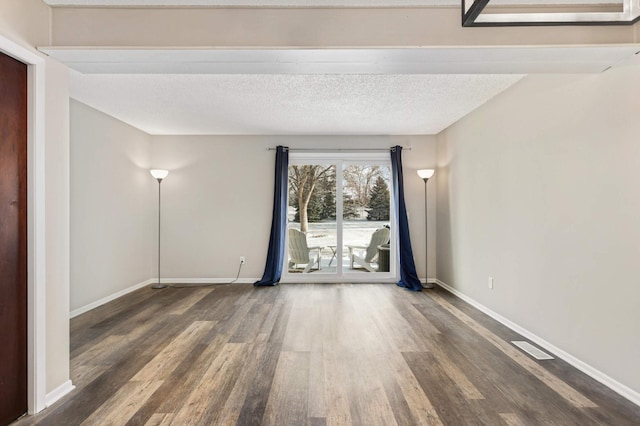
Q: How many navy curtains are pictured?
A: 2